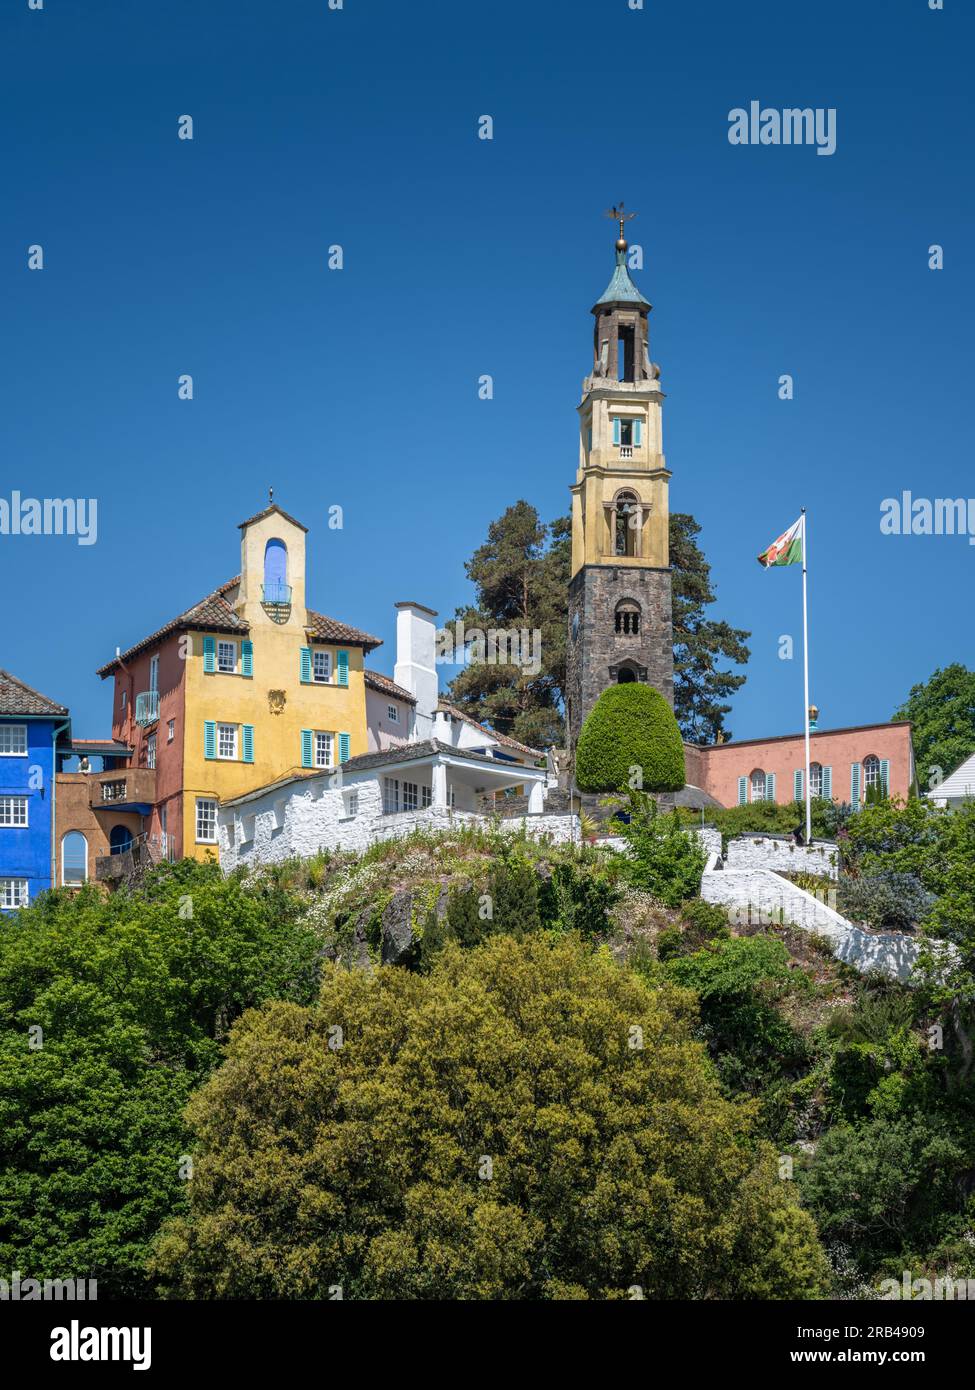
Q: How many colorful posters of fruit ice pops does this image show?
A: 0